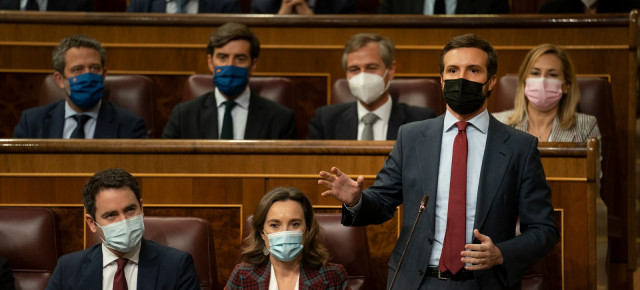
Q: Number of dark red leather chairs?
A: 8